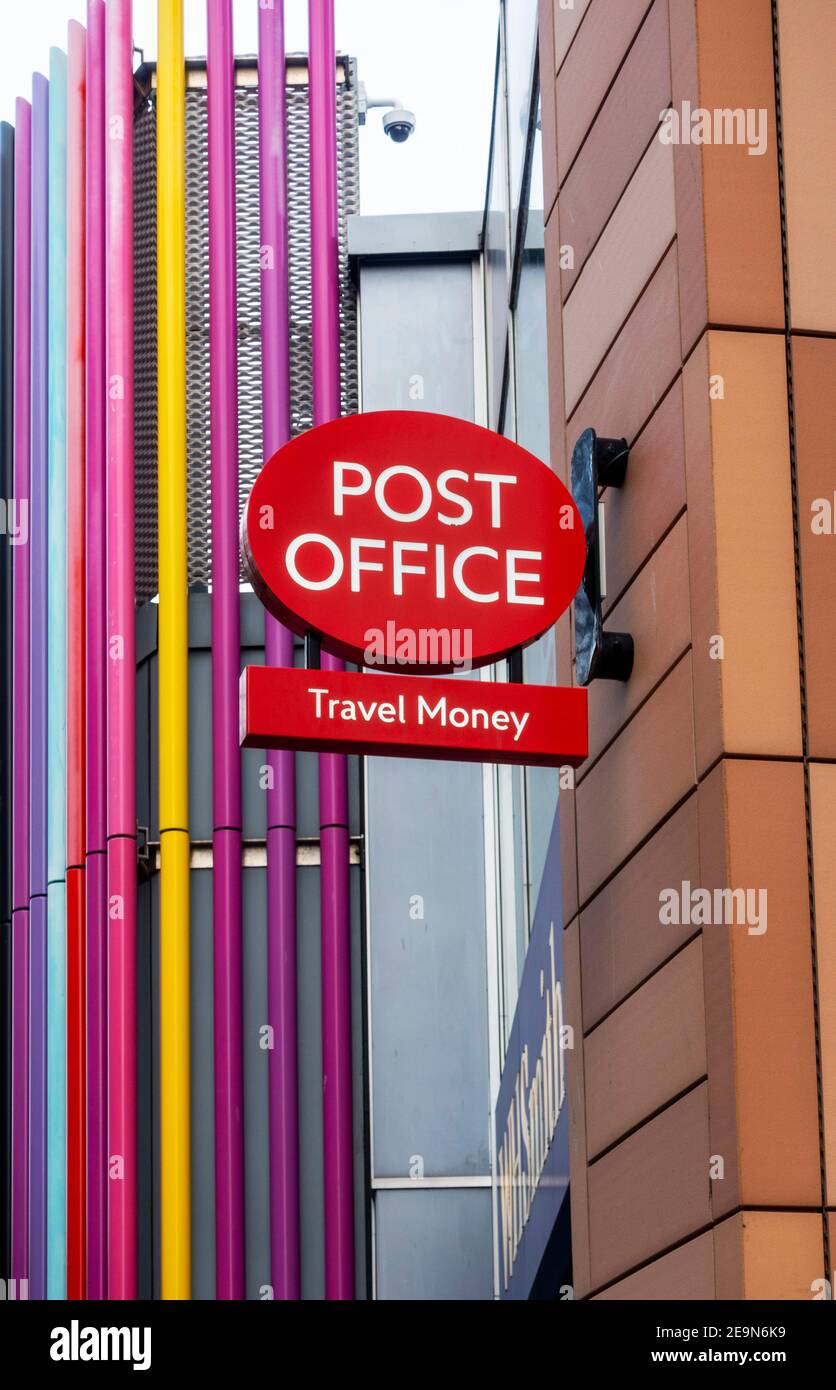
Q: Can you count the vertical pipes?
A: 11